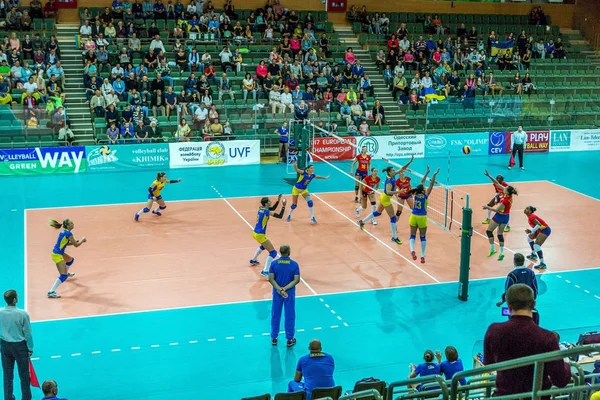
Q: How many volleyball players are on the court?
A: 12